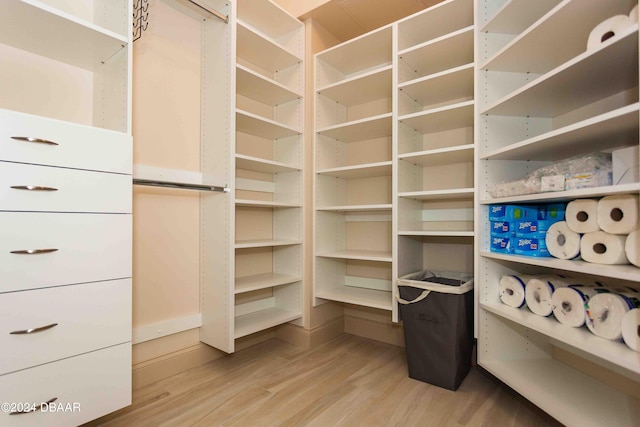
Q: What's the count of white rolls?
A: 12